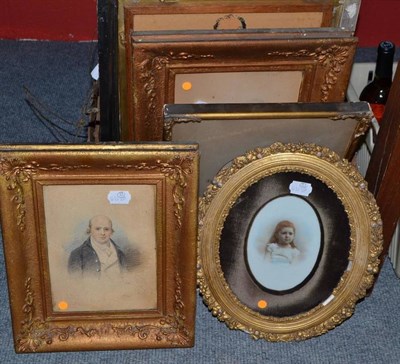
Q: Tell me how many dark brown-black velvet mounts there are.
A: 1